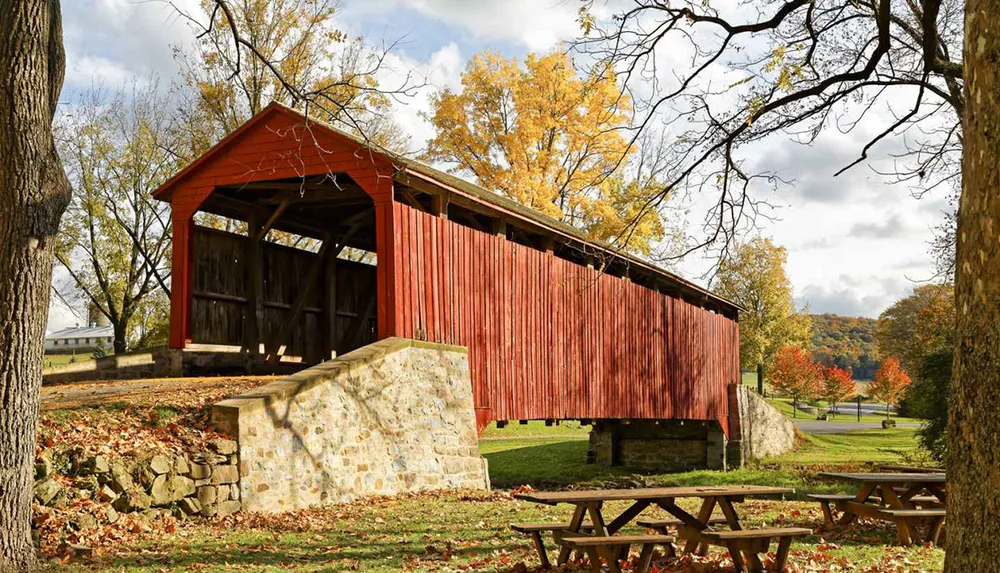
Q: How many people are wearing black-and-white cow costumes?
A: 0